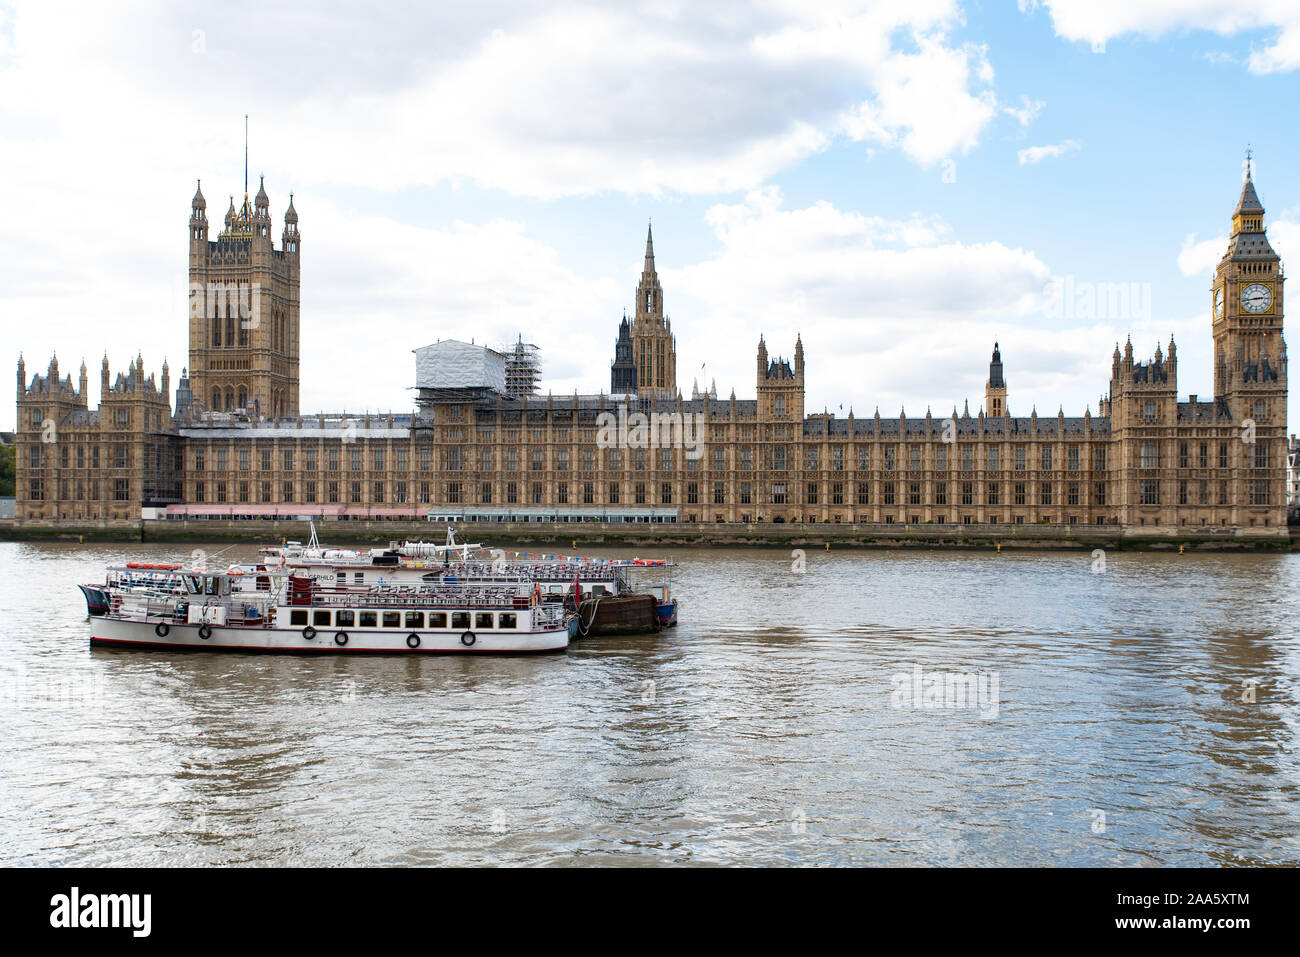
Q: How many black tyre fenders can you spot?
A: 6